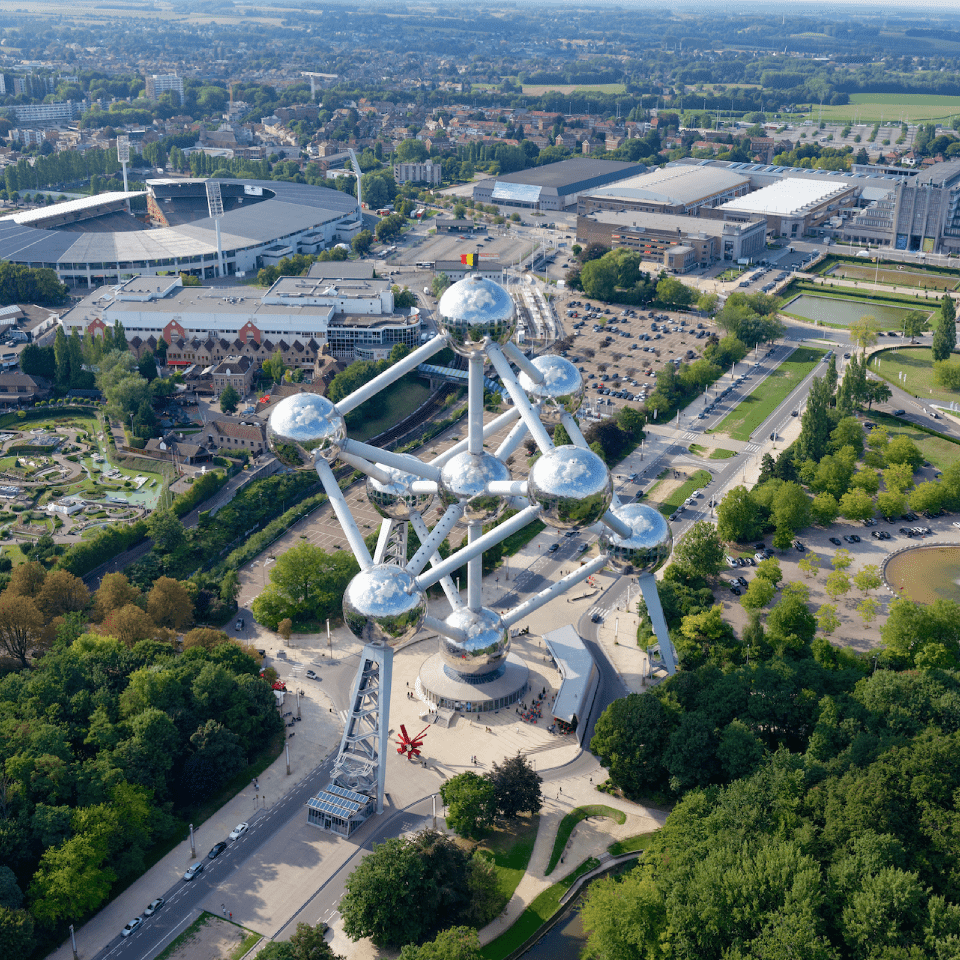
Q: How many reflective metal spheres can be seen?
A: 9